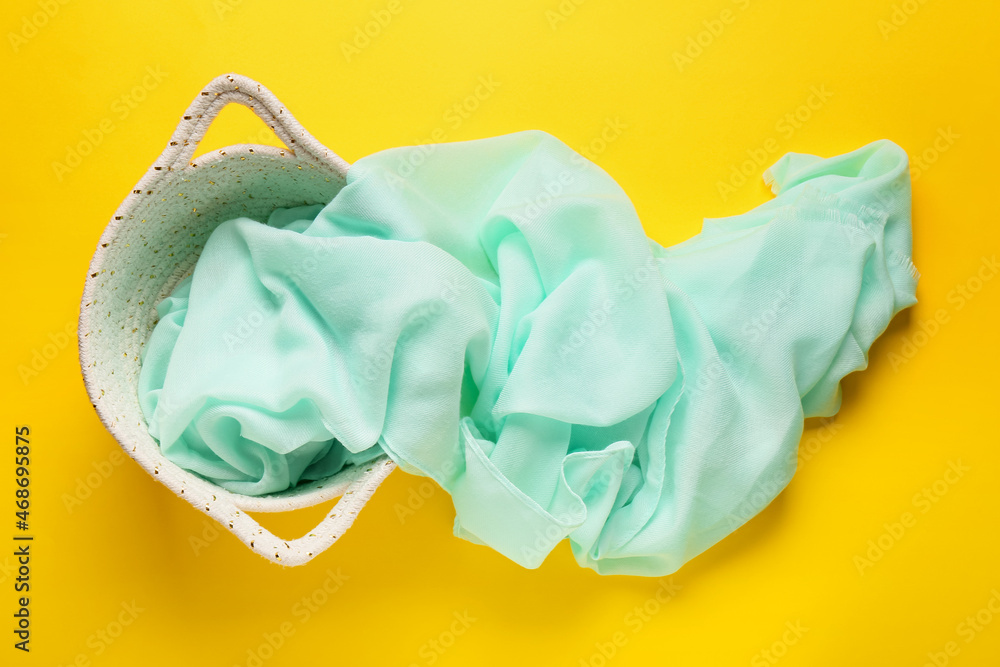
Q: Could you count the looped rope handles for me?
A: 2